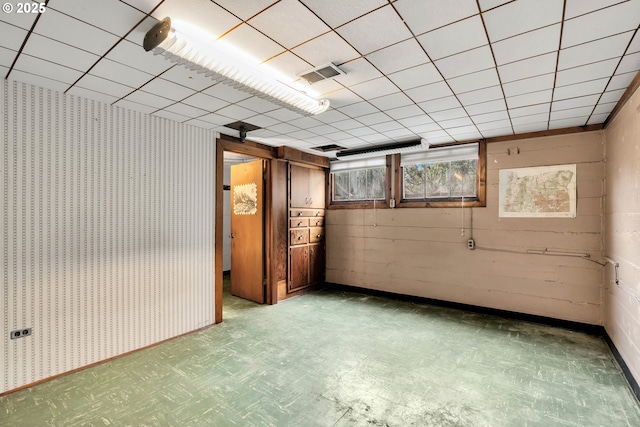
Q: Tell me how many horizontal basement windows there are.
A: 2